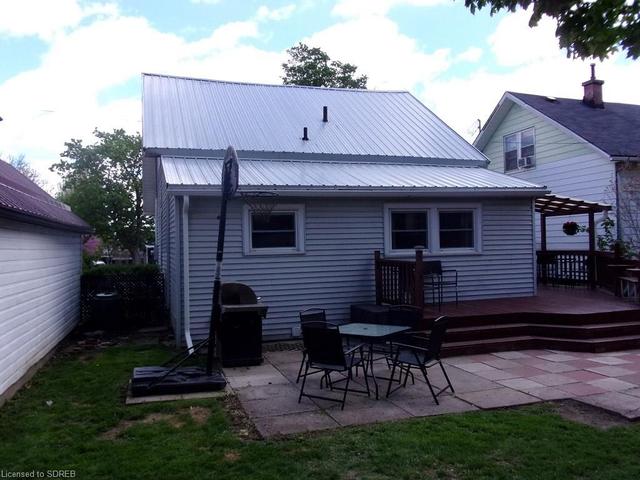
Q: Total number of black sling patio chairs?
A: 4